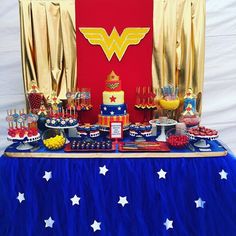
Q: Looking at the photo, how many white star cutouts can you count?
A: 11